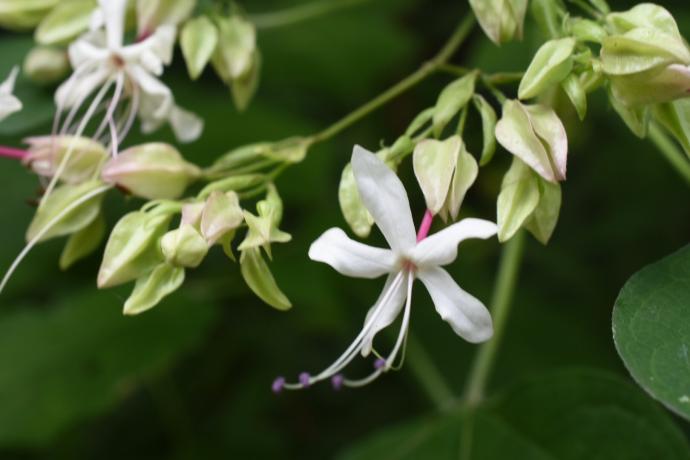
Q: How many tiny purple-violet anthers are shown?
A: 4